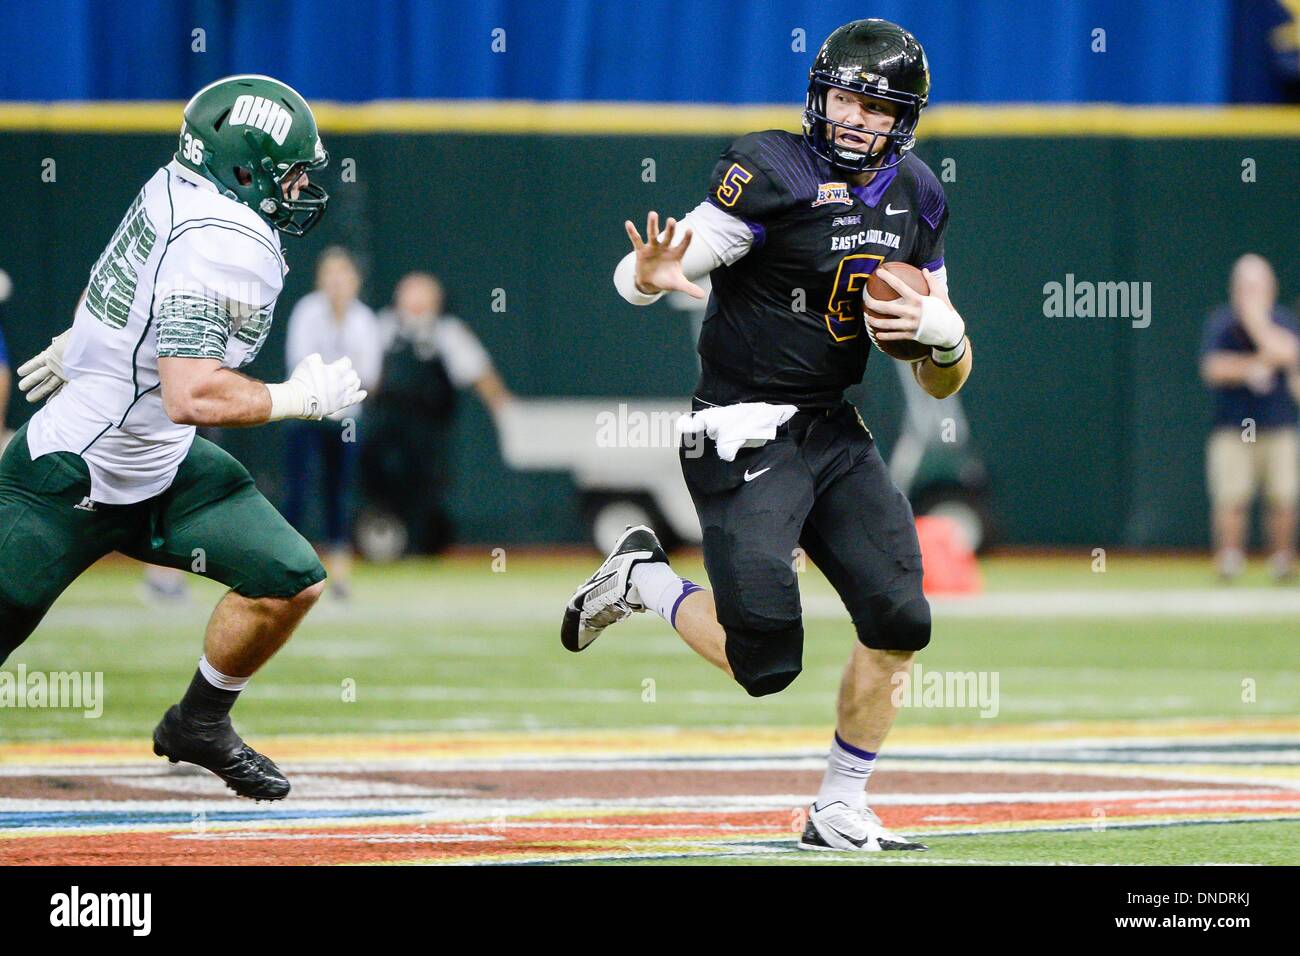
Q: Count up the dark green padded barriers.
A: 1